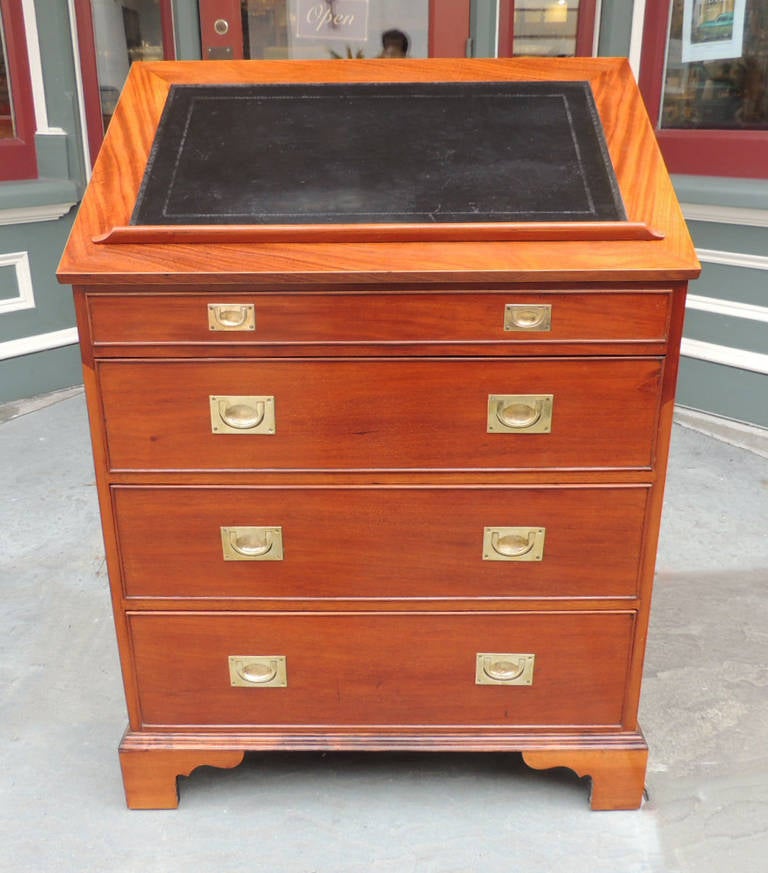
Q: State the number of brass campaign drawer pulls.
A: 8